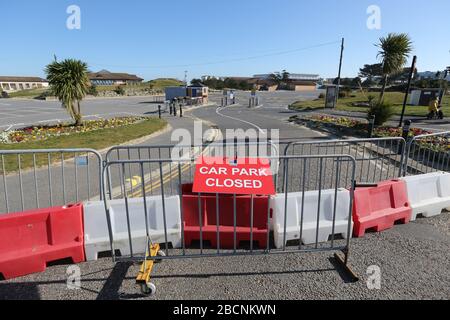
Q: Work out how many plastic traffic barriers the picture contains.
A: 6